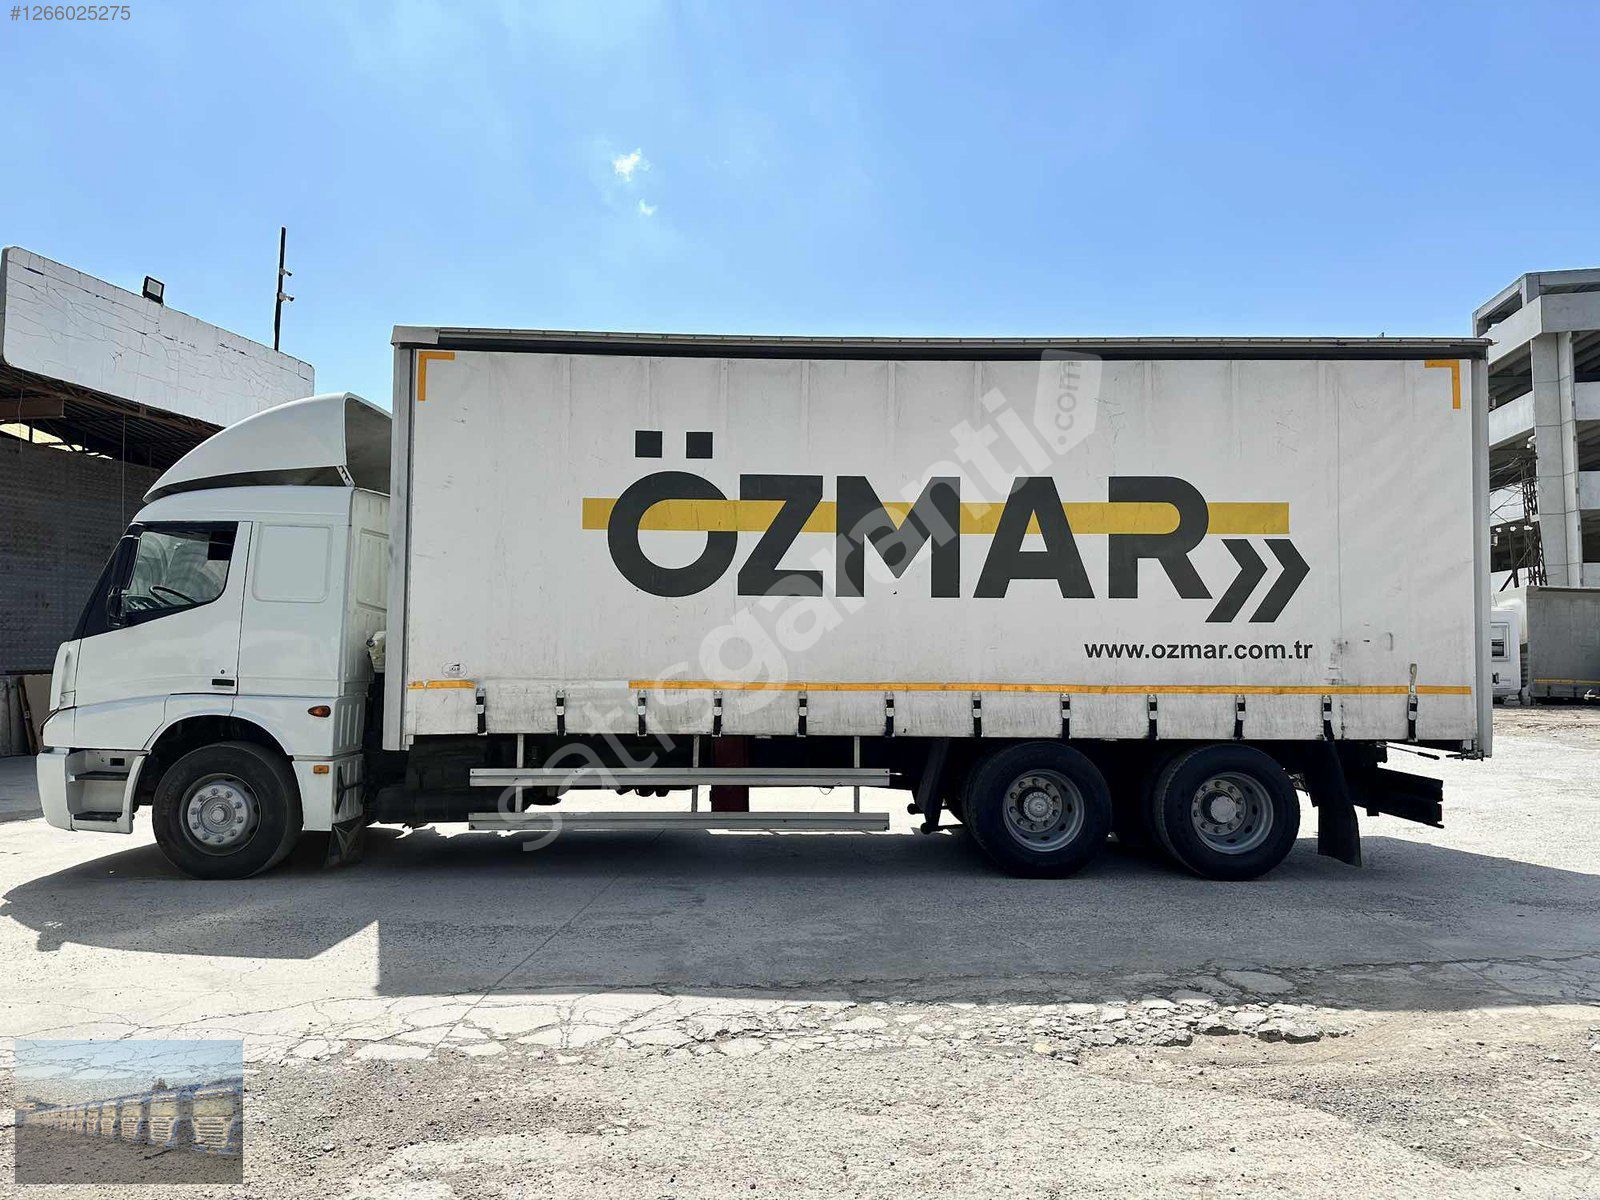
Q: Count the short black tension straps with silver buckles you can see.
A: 12